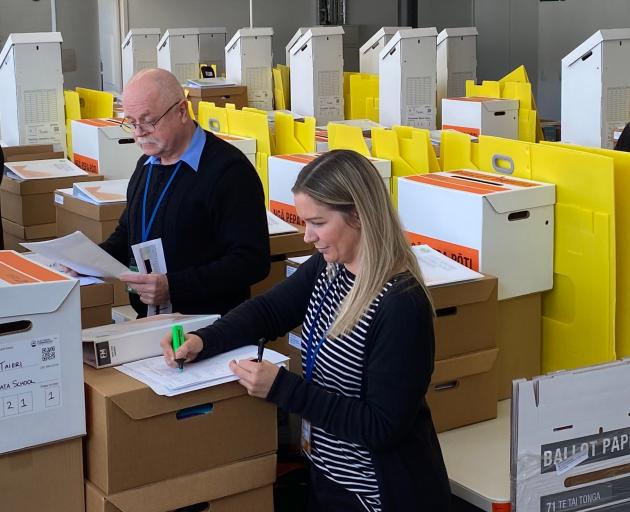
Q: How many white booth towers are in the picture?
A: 11